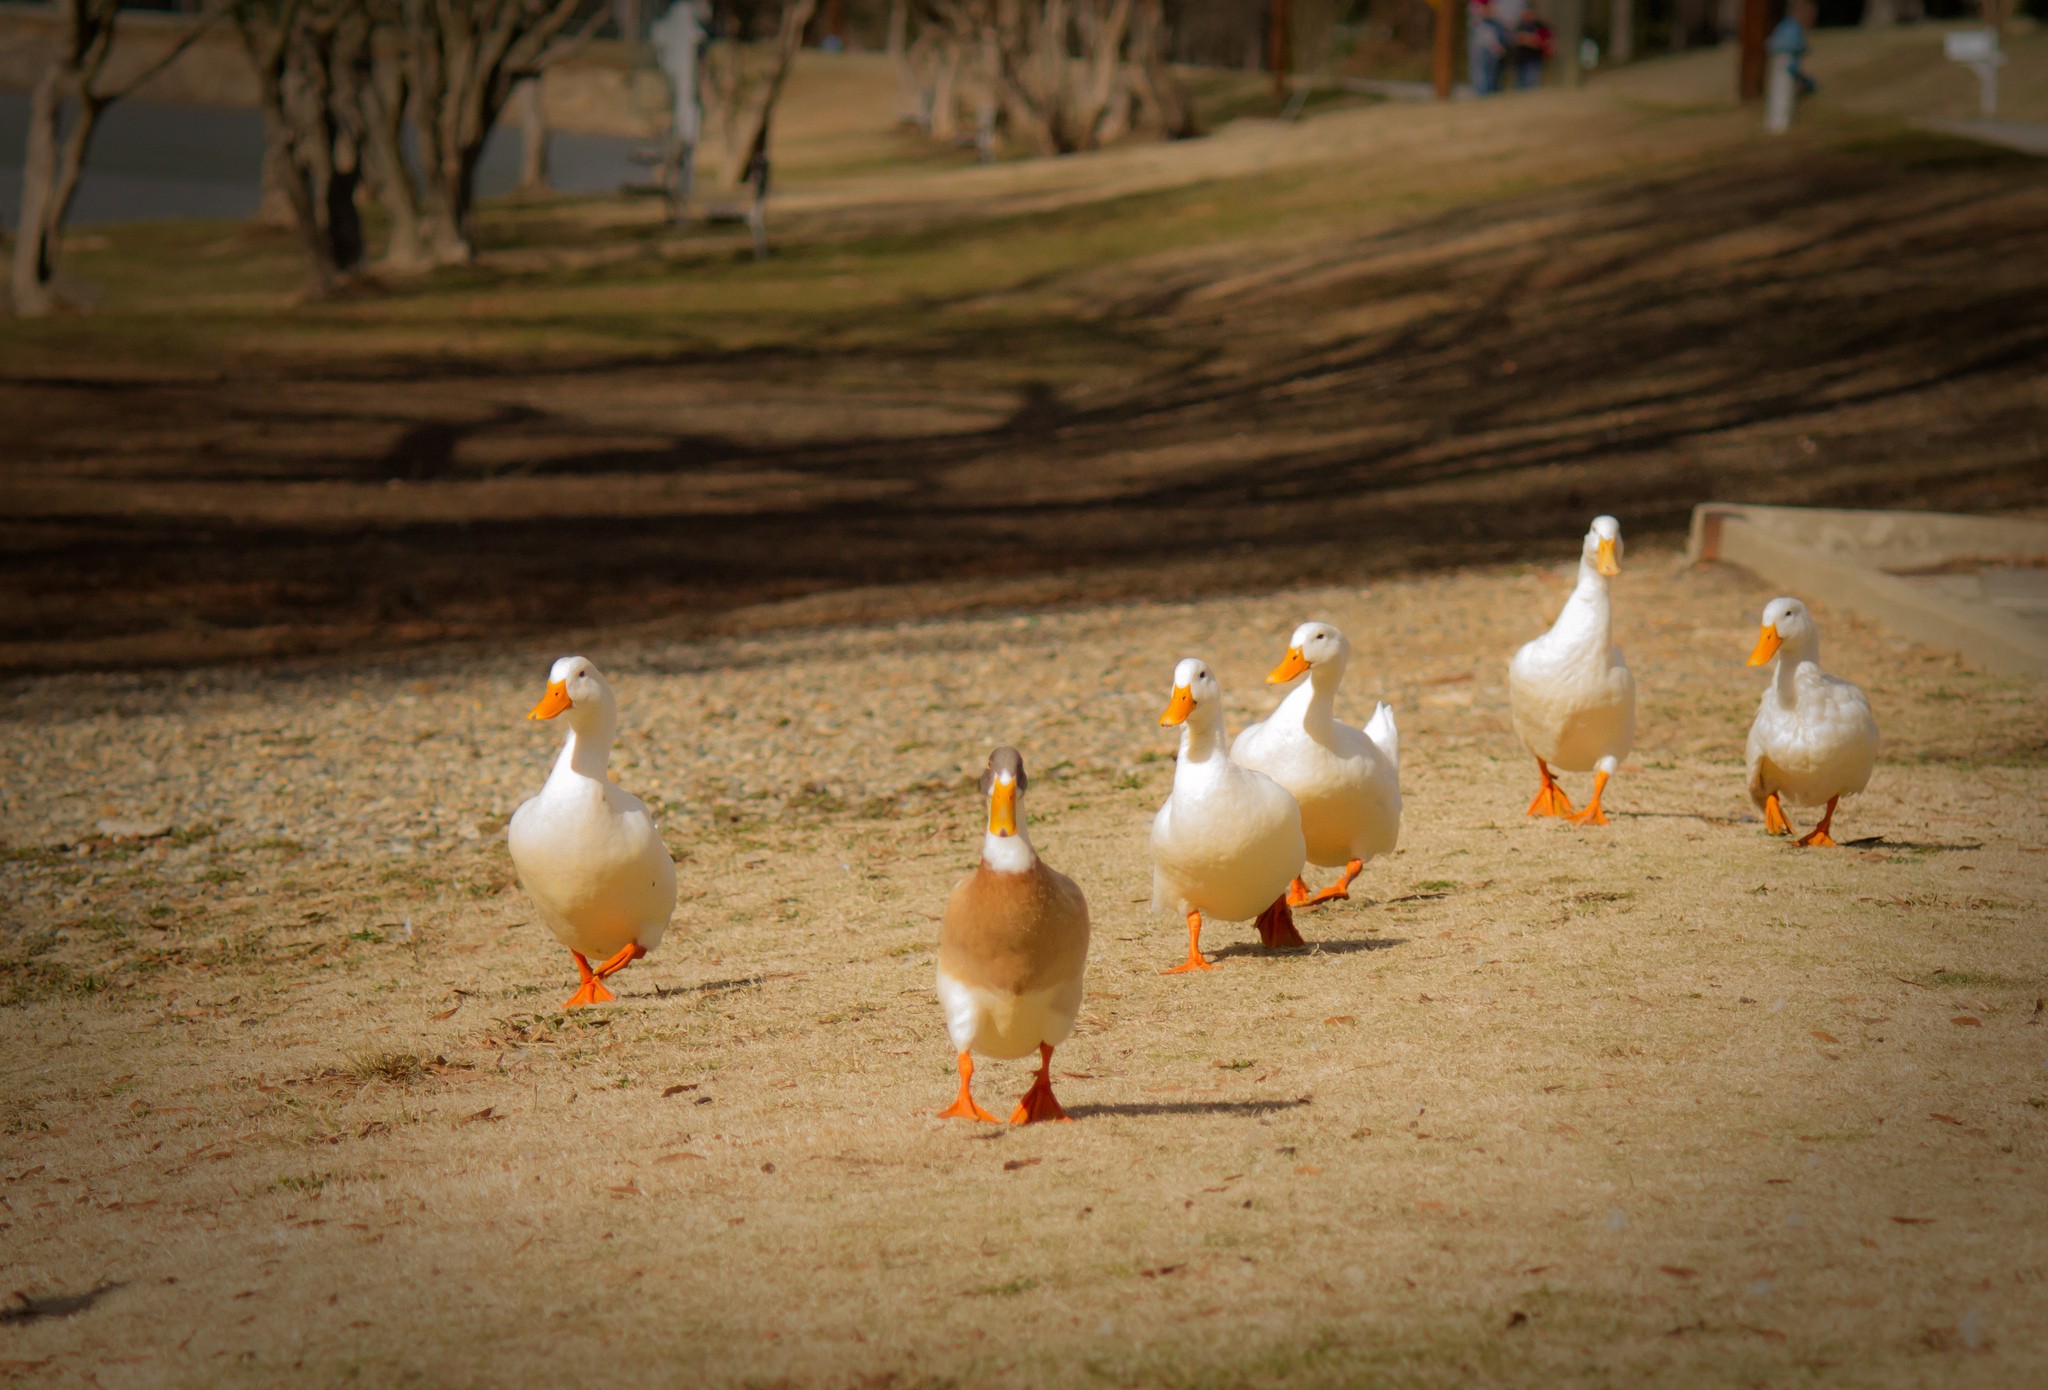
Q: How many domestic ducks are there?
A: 6